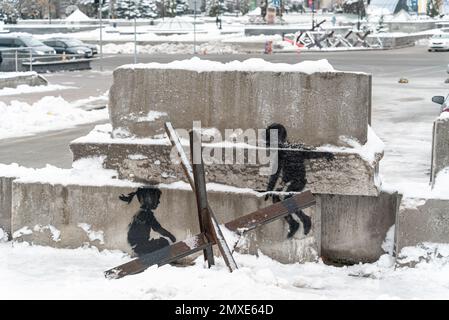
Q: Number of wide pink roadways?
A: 0